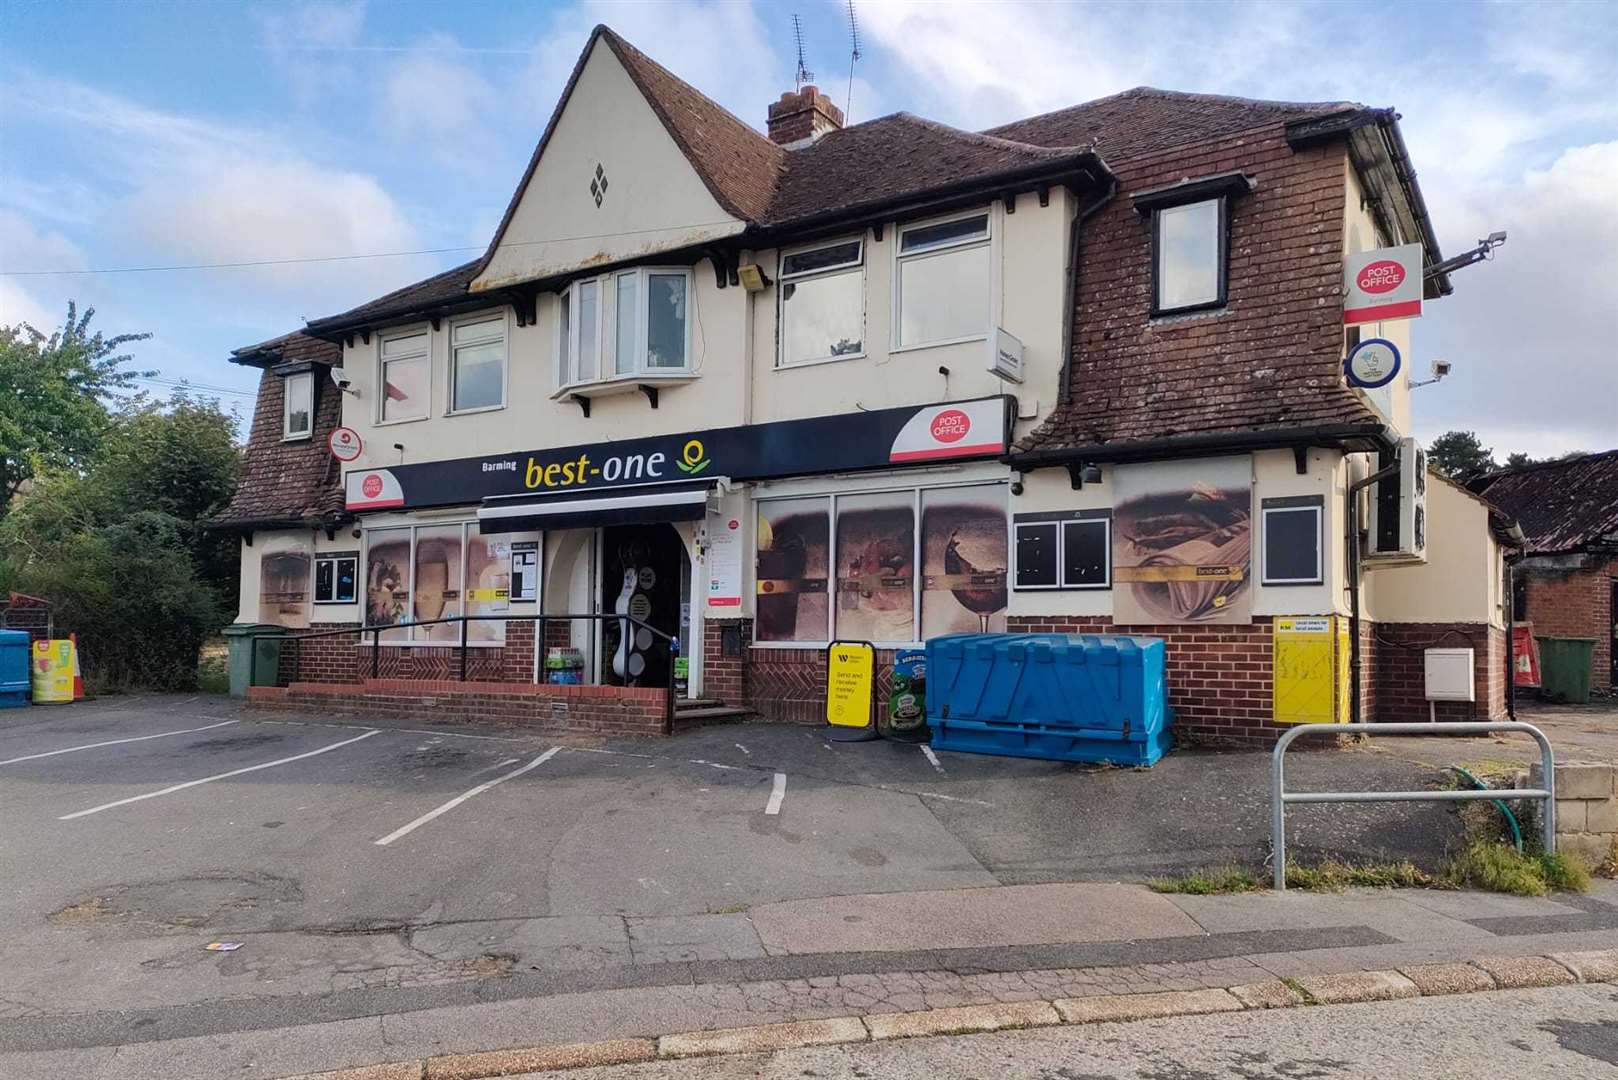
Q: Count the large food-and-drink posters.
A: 8